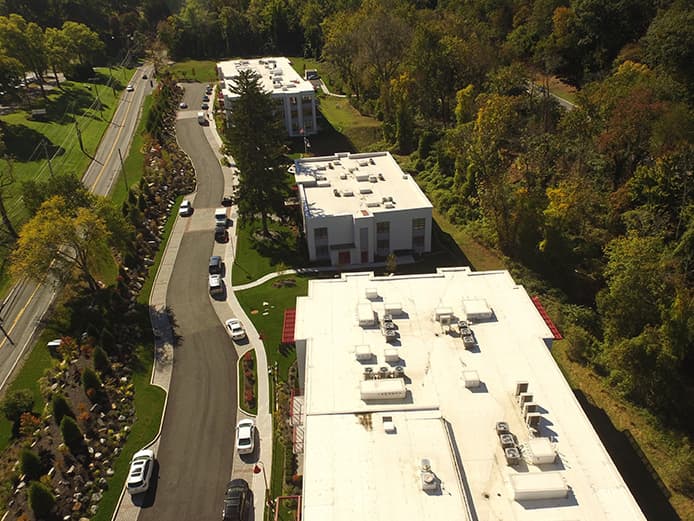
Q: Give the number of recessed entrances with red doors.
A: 2